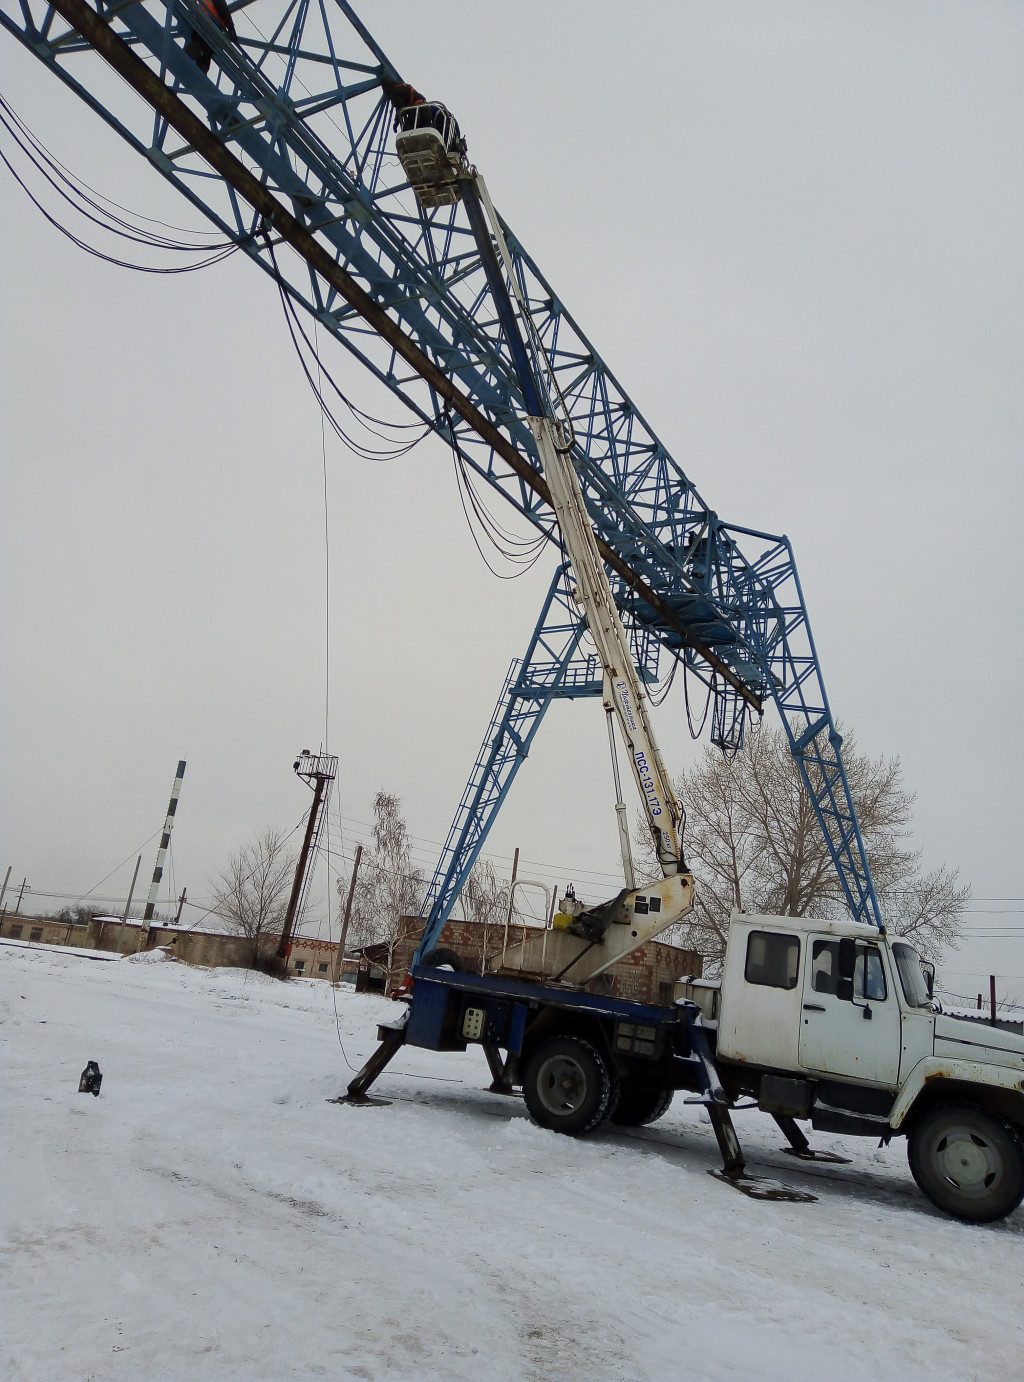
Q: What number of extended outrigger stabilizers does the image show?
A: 4